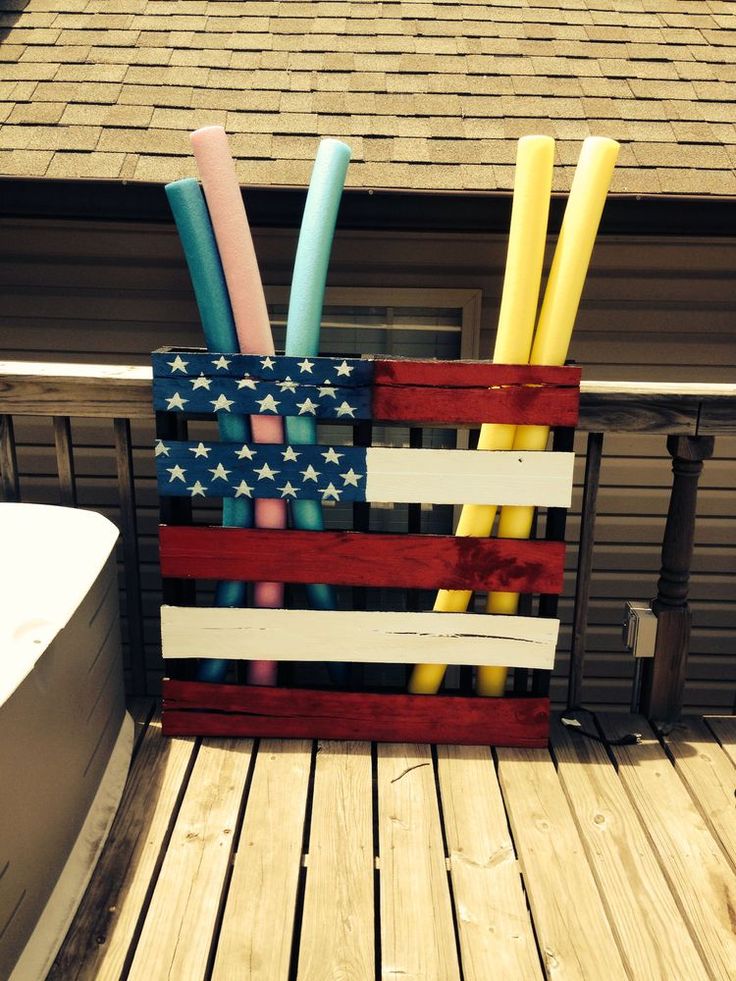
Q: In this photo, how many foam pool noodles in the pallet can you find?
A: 5